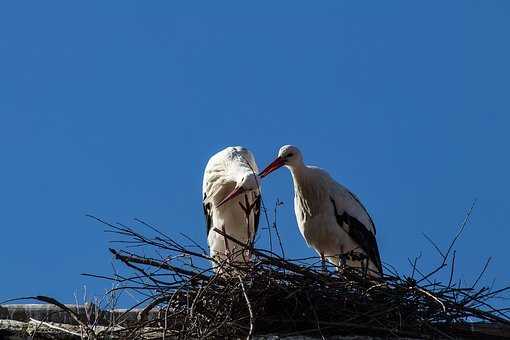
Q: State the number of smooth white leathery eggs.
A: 0